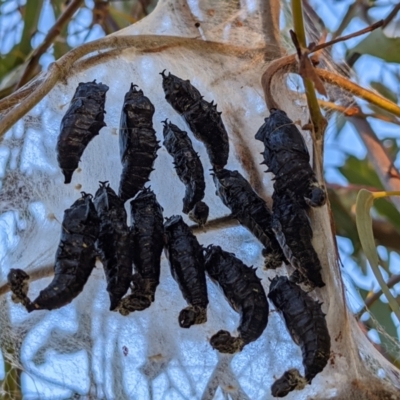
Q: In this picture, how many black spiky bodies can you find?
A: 13